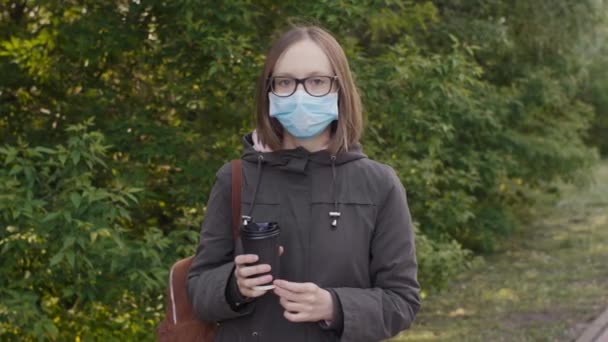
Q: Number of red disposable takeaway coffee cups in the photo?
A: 0